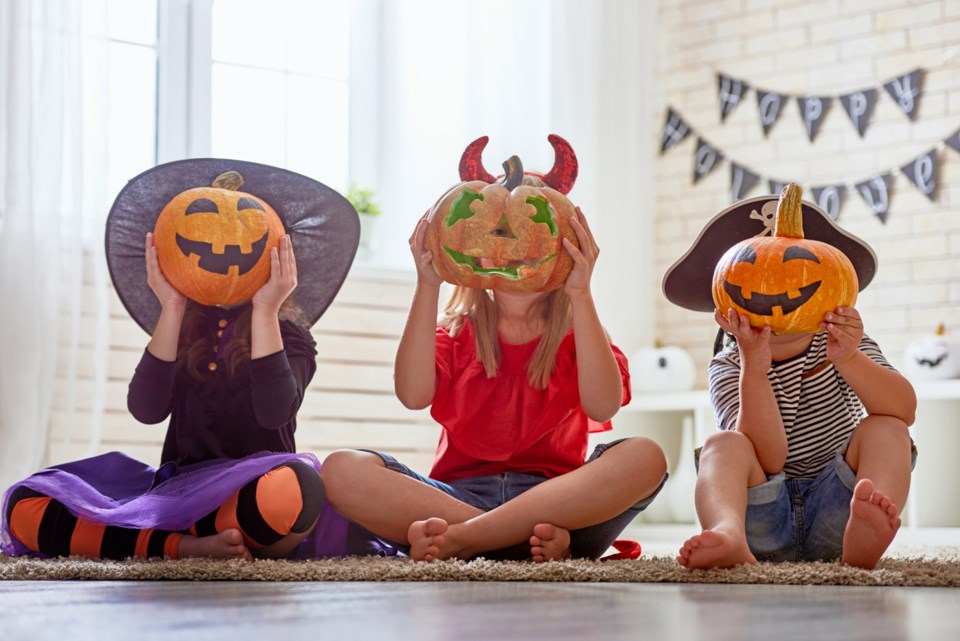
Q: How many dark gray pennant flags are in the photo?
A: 13